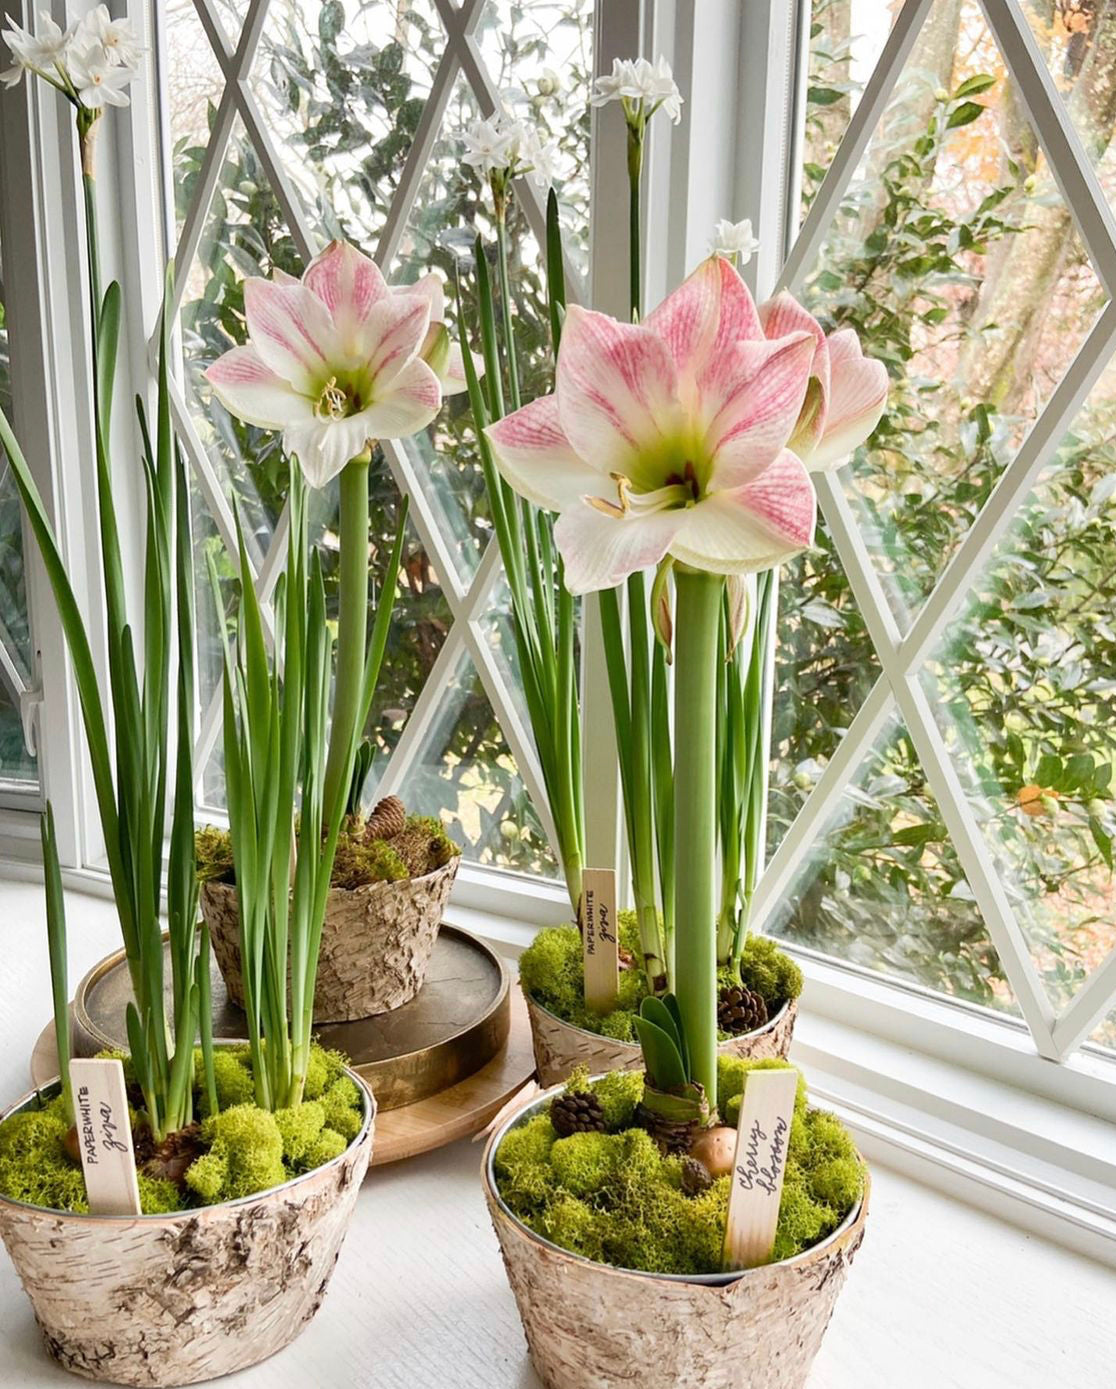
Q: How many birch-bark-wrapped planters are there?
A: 4